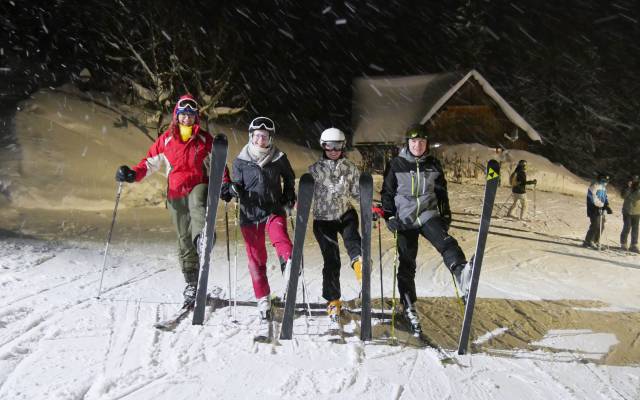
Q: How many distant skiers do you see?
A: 3